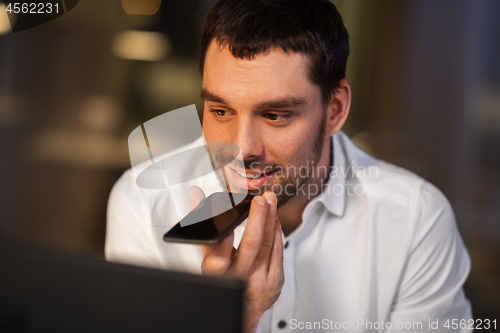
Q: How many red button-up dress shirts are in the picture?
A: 0